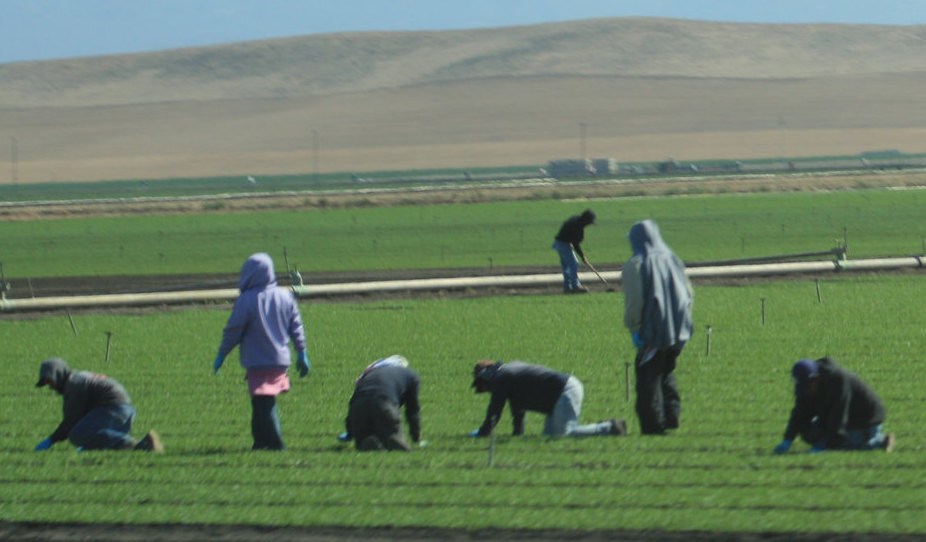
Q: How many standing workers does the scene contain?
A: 3